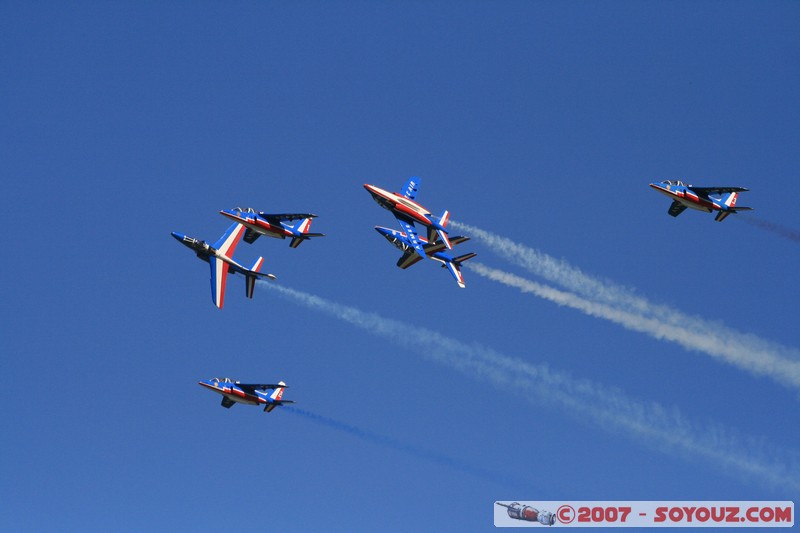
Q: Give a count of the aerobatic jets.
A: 6